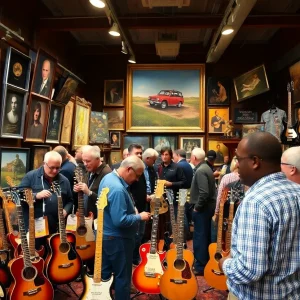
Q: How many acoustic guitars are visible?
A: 5